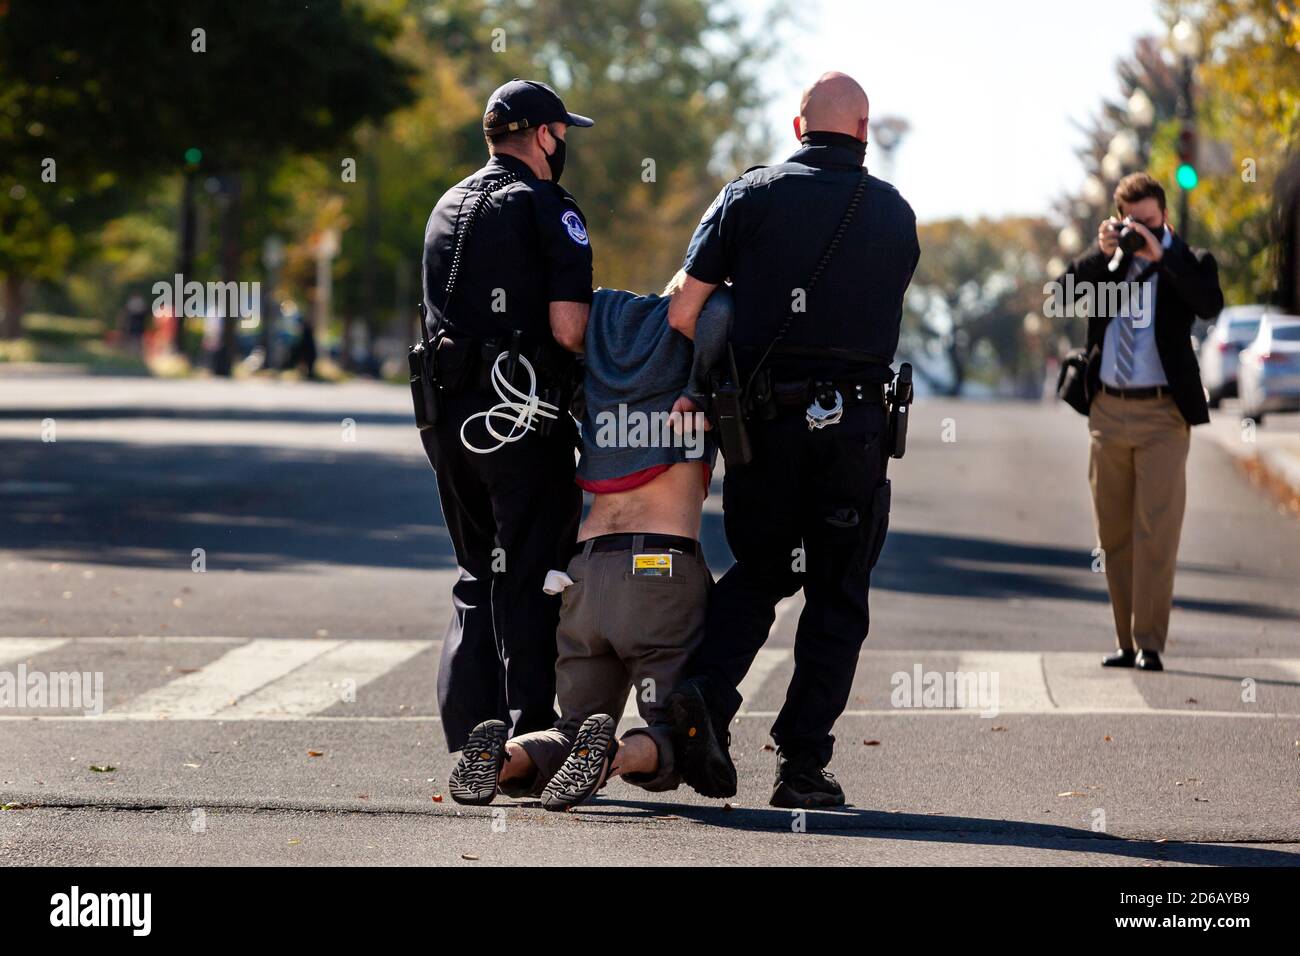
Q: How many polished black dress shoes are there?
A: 2